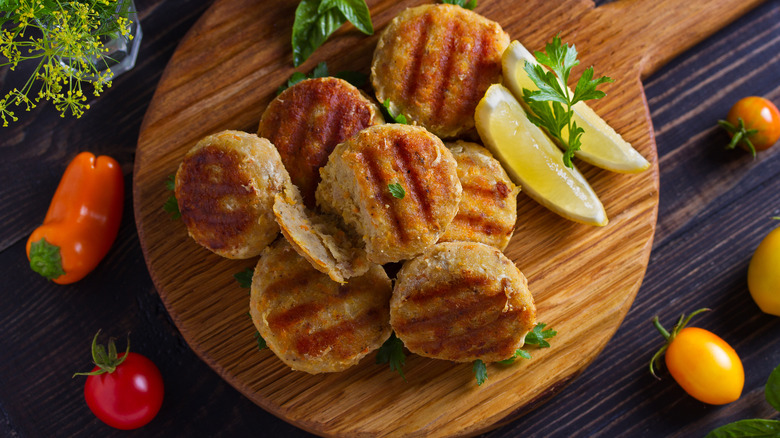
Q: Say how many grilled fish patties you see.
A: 7